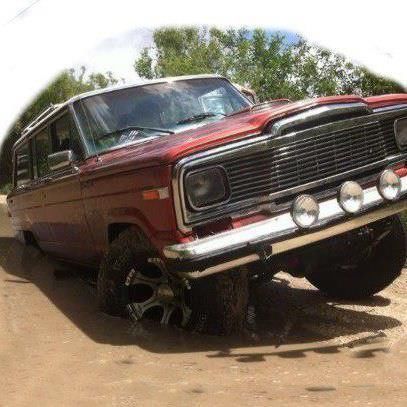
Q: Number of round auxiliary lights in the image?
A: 3